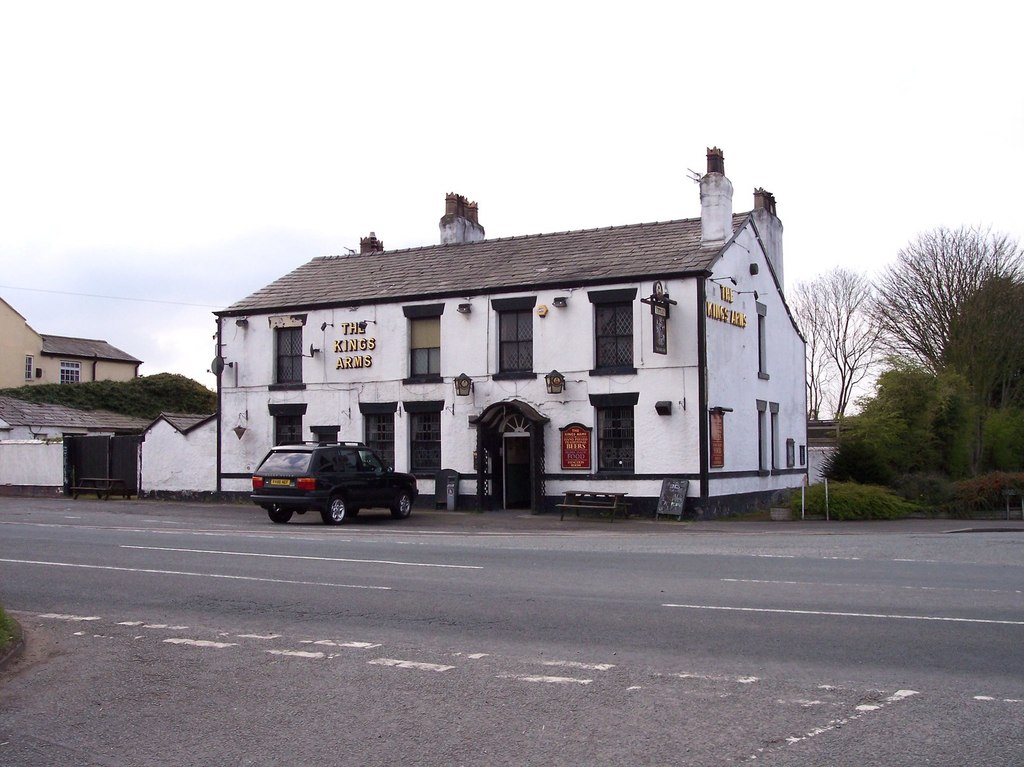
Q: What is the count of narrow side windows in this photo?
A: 3